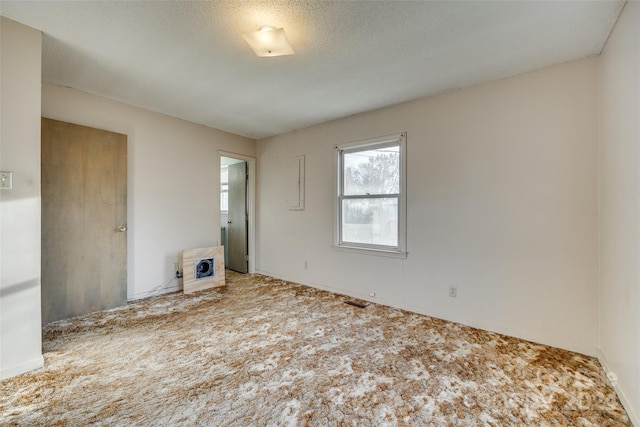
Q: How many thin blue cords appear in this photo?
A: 0